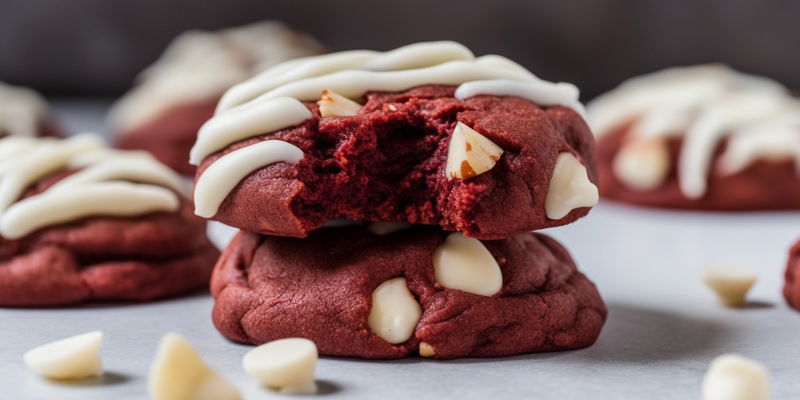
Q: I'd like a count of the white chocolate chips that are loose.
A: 5